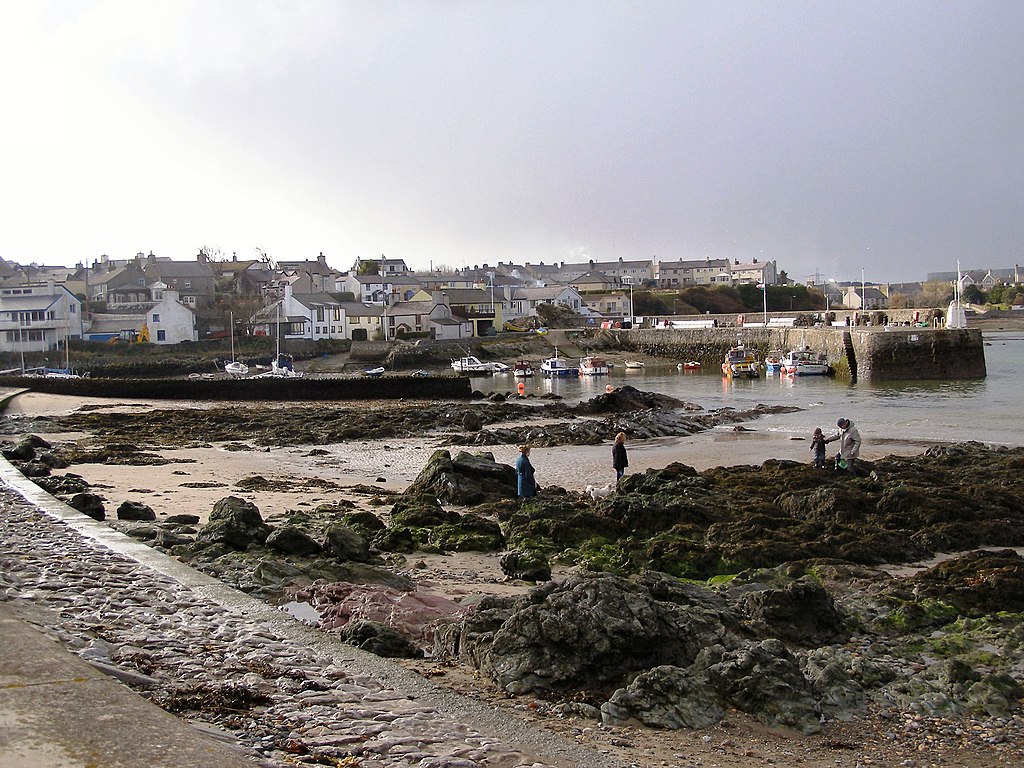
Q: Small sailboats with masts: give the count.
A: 4